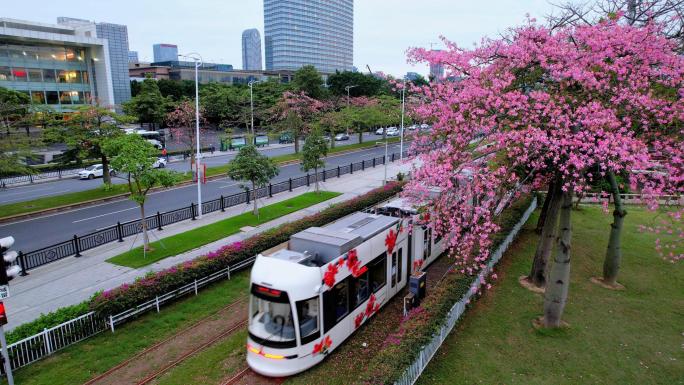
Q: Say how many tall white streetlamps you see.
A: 4